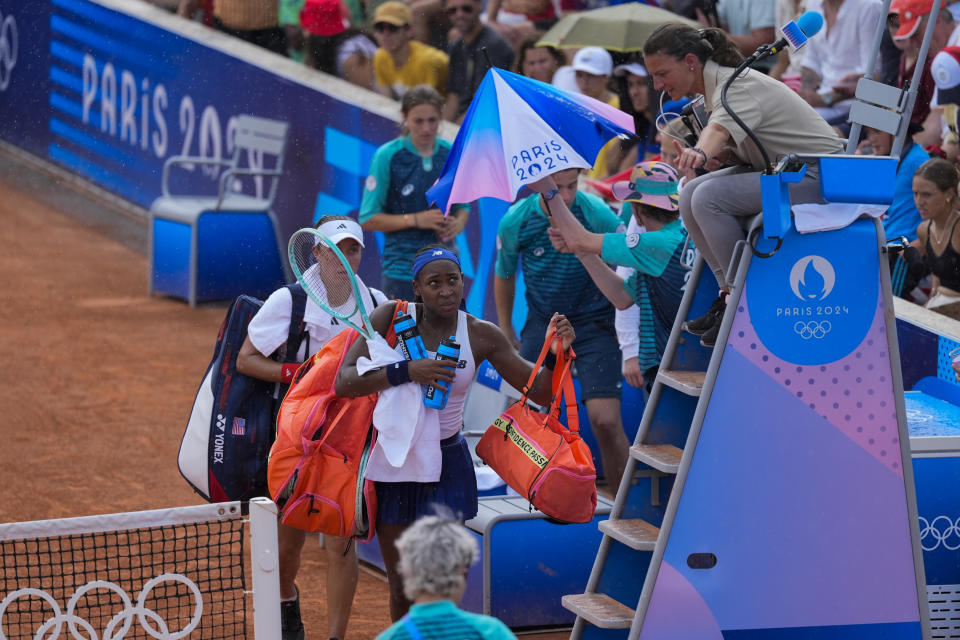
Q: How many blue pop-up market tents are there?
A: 0